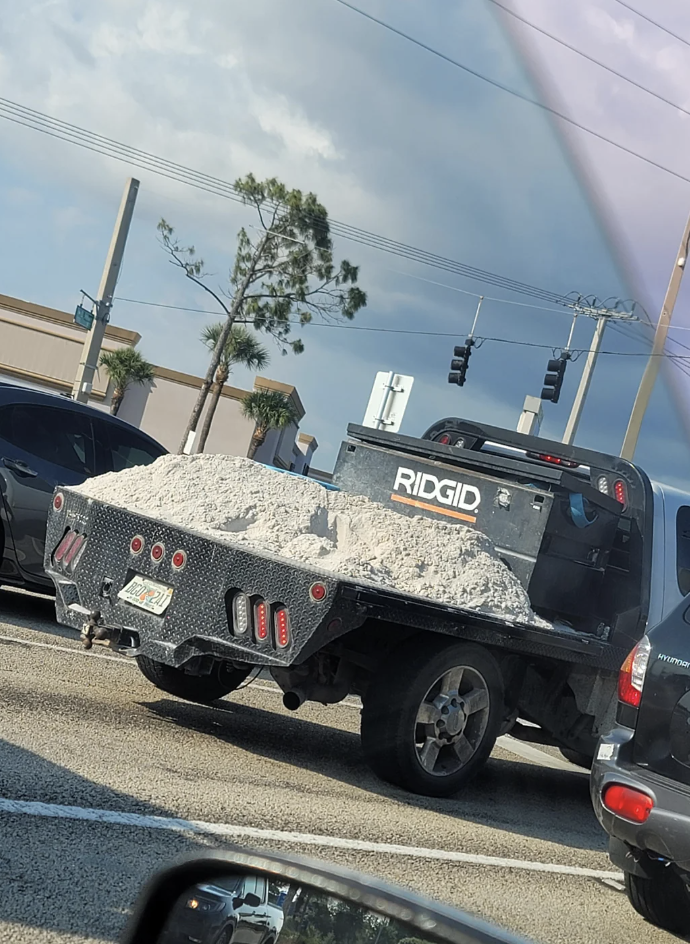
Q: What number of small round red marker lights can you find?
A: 5